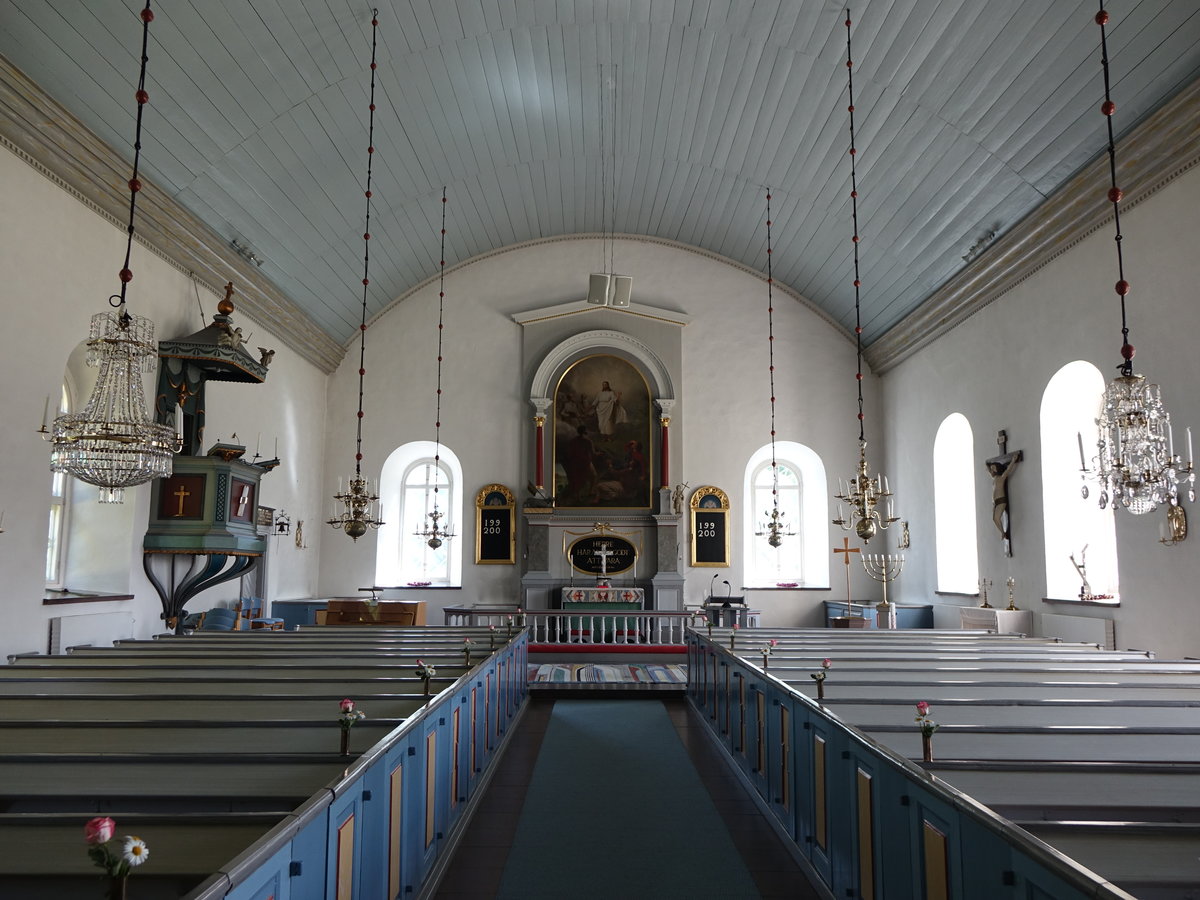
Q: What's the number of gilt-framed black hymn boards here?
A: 2